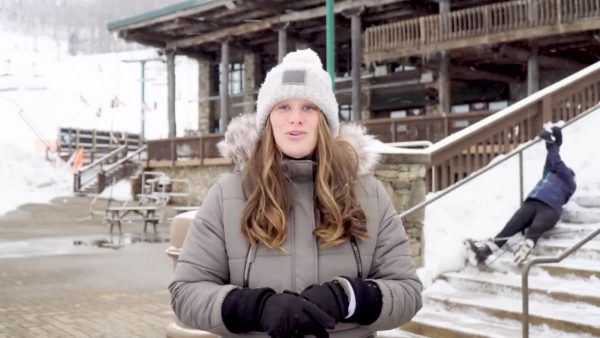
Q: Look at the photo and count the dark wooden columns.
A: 6